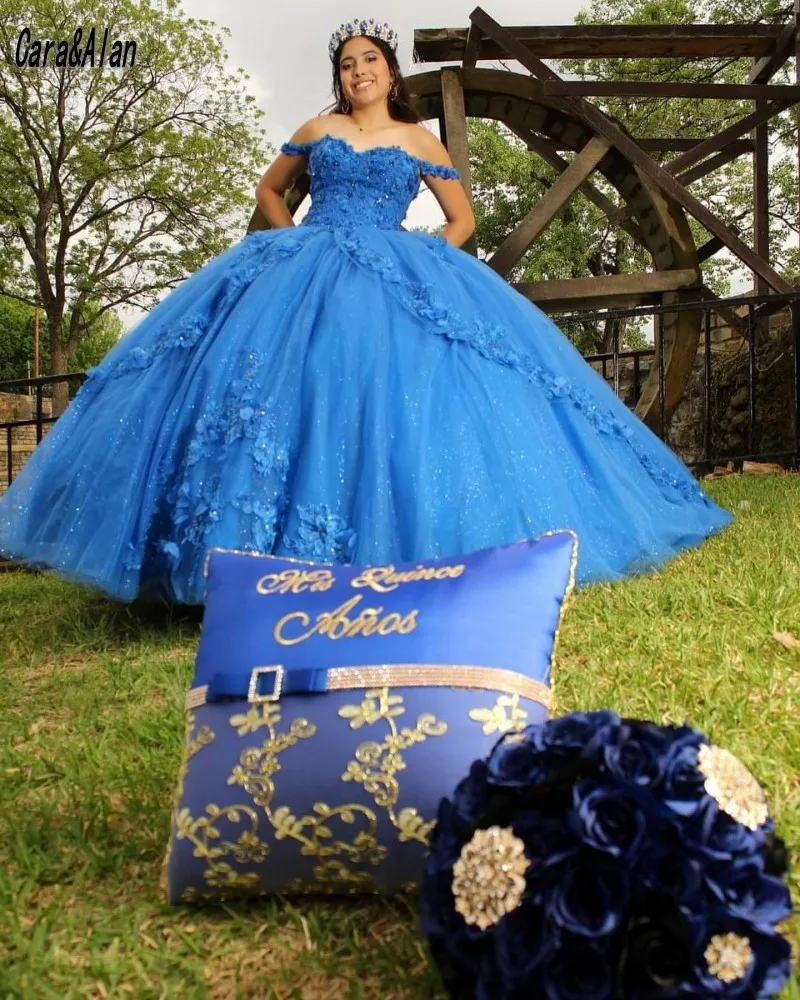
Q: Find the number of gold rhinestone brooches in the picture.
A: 3